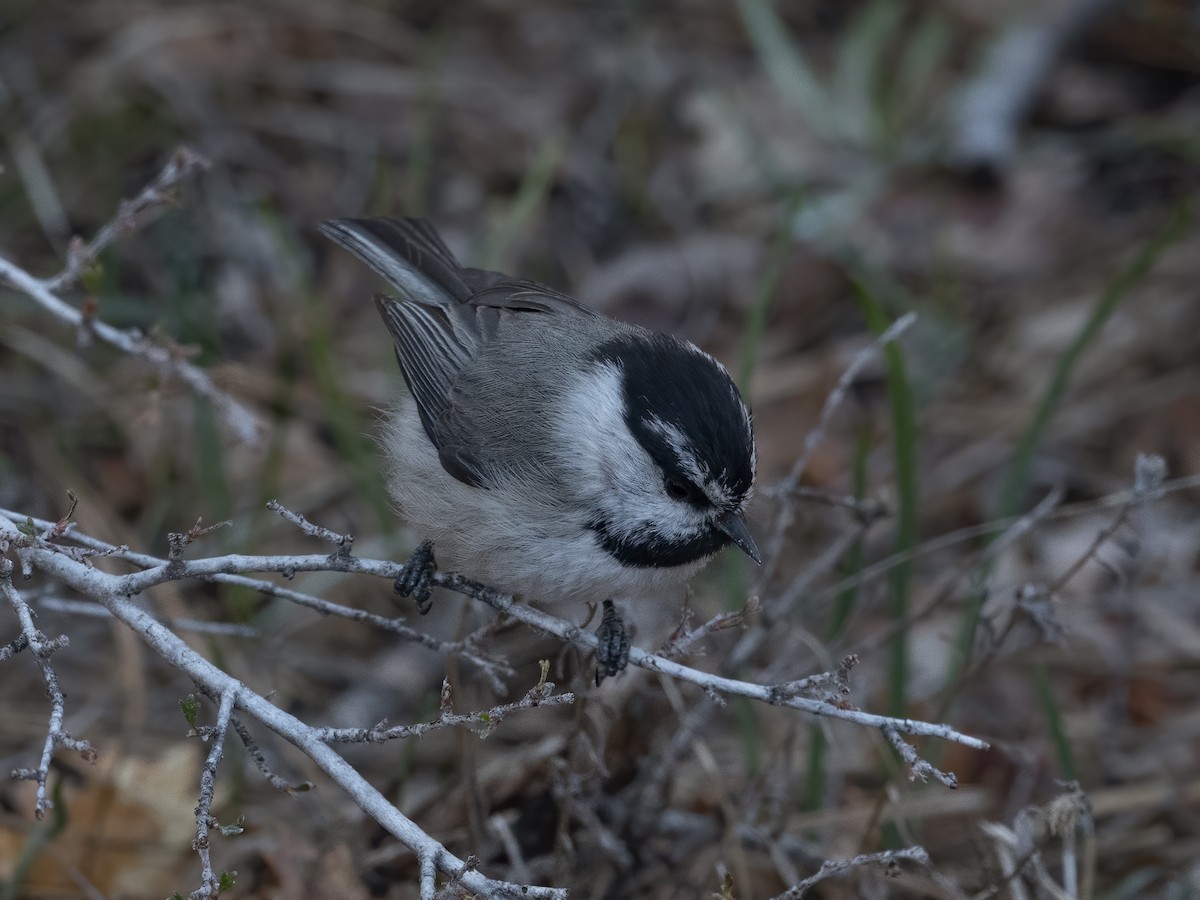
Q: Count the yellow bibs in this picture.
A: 0